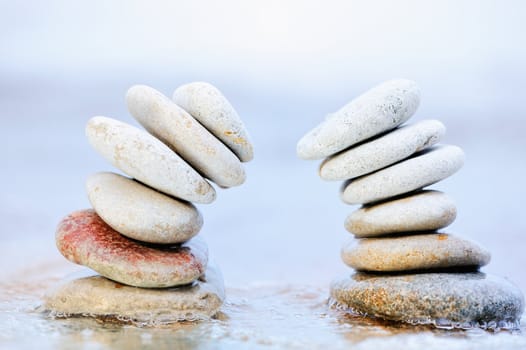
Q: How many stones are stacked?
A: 12